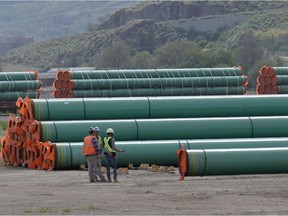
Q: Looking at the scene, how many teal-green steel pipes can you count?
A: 13